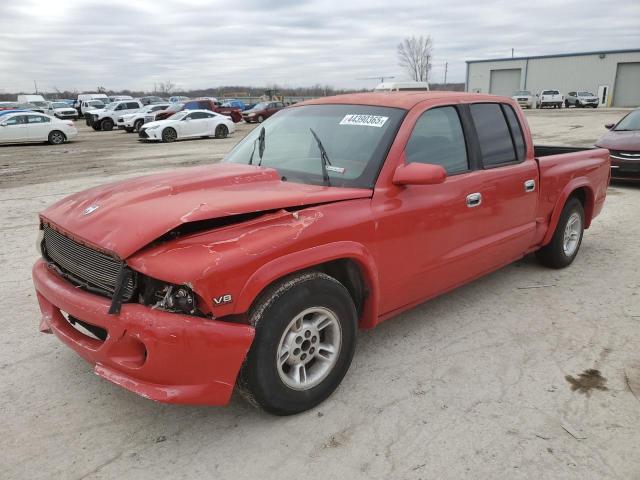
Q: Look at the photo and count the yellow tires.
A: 0